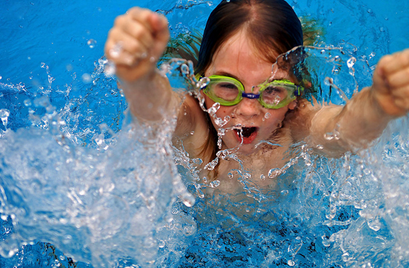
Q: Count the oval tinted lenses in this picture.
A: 2